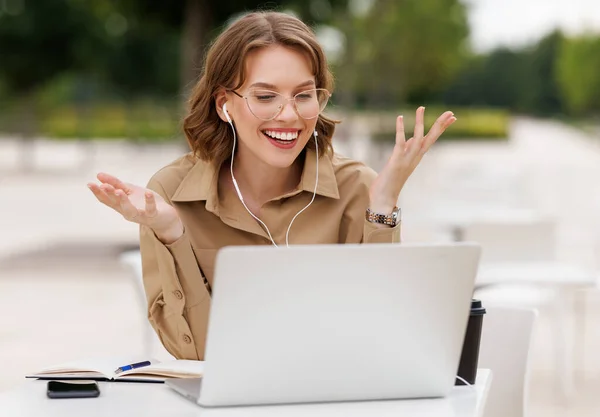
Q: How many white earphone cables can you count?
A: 2